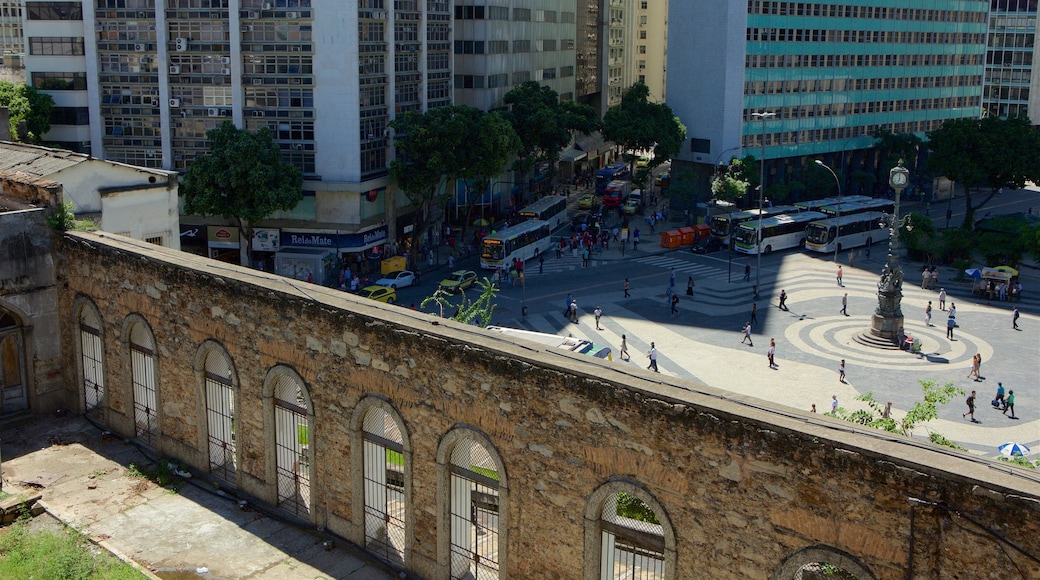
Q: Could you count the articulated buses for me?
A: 0